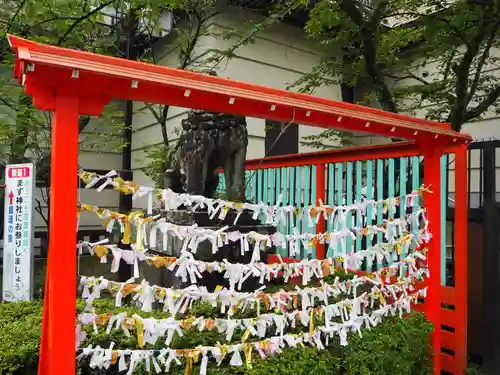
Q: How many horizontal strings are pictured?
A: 6